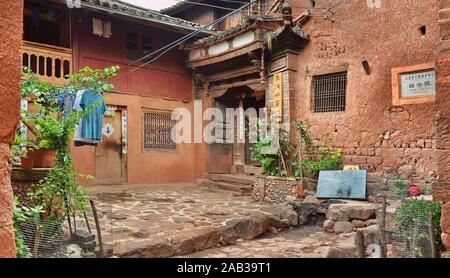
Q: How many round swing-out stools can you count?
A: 0